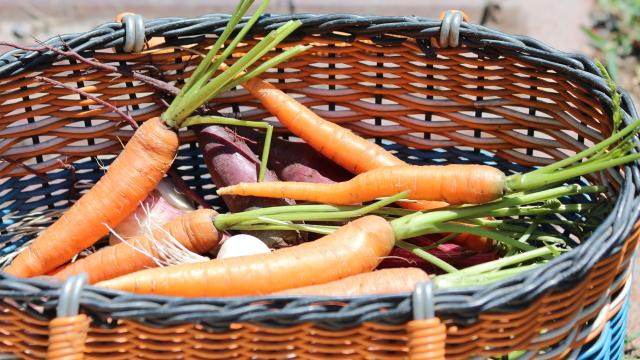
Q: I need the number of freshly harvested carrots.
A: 6